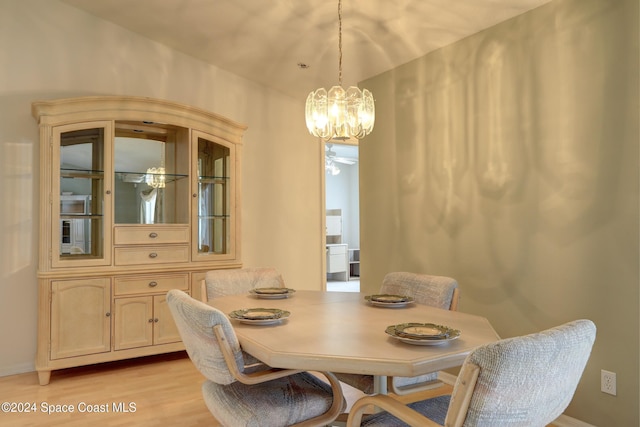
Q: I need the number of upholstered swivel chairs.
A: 4